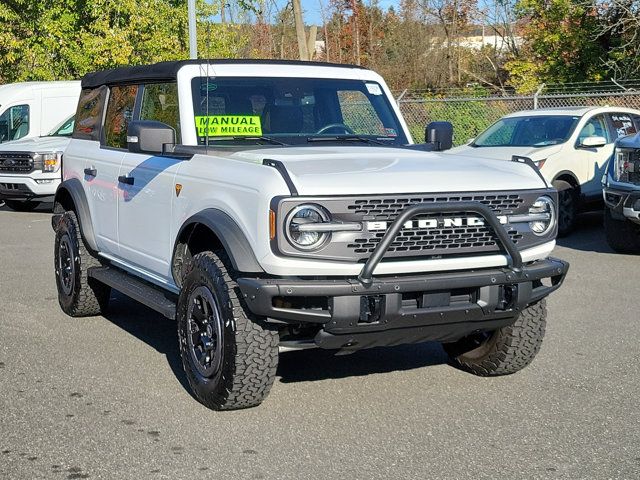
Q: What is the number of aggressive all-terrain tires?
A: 3